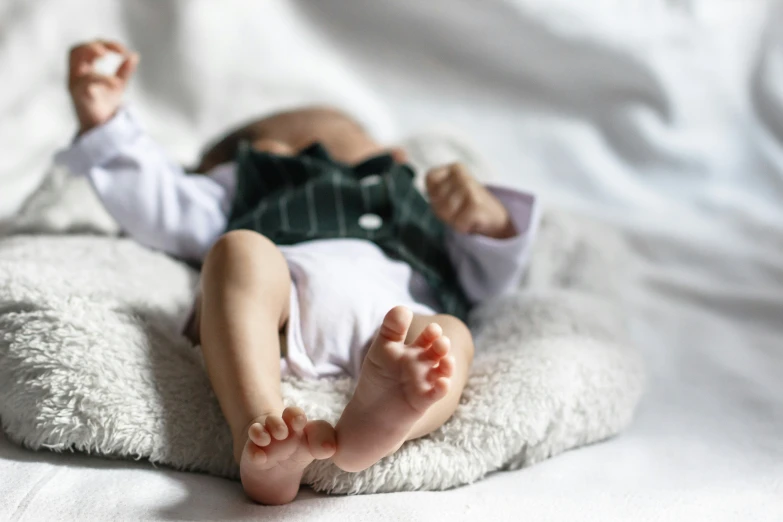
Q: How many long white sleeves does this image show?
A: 2